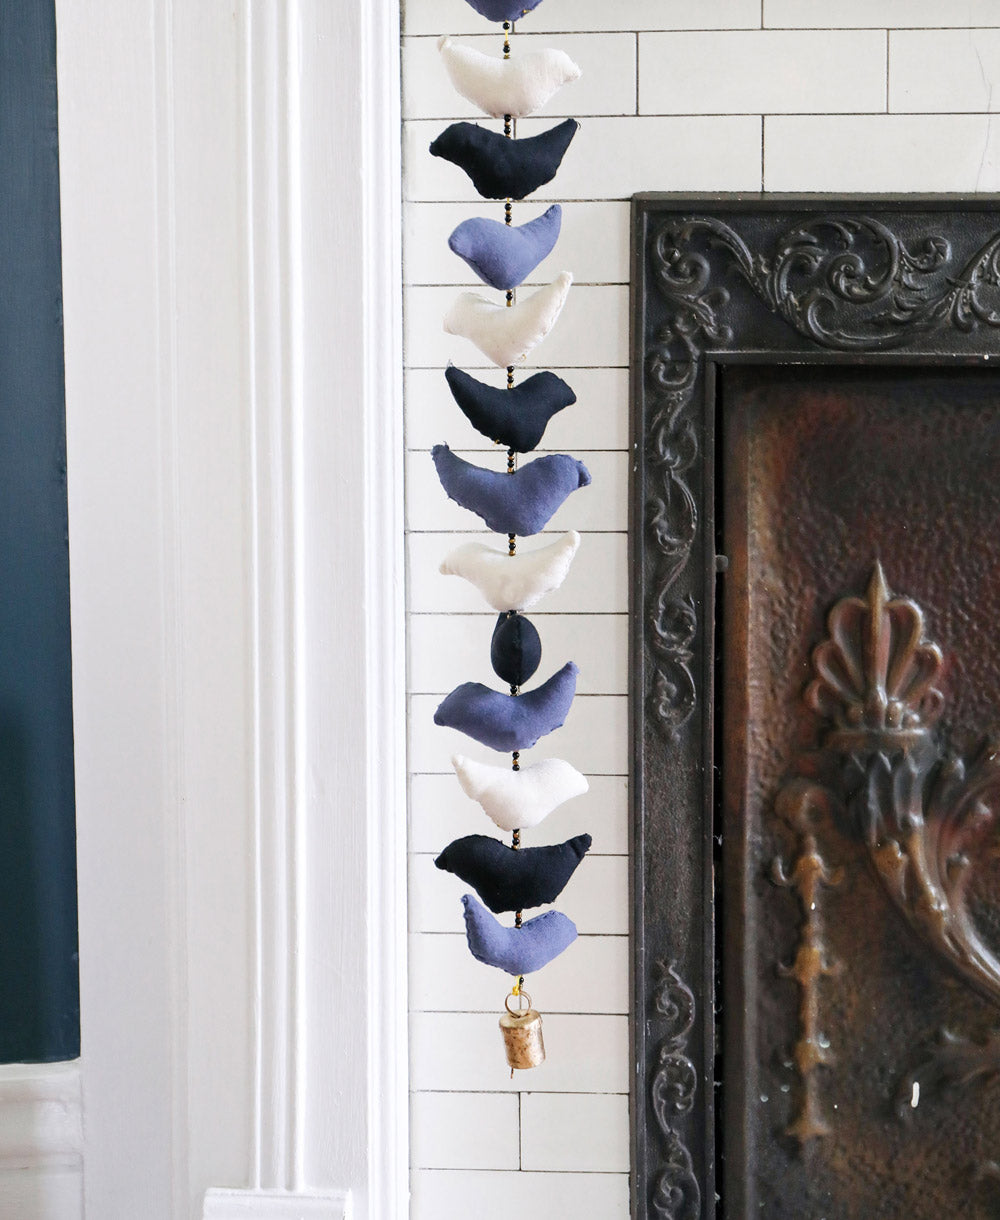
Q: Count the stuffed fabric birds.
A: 13